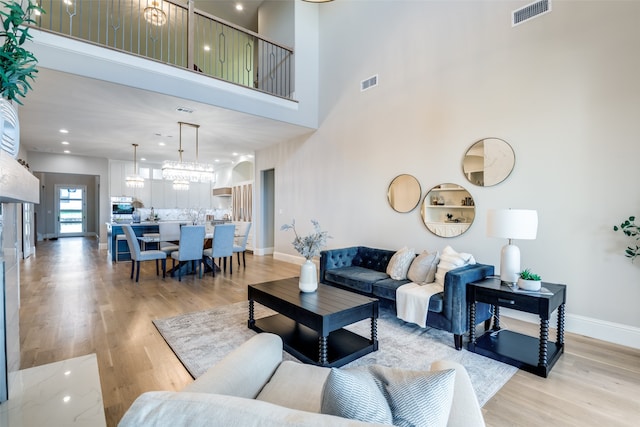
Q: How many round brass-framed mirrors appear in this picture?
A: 3